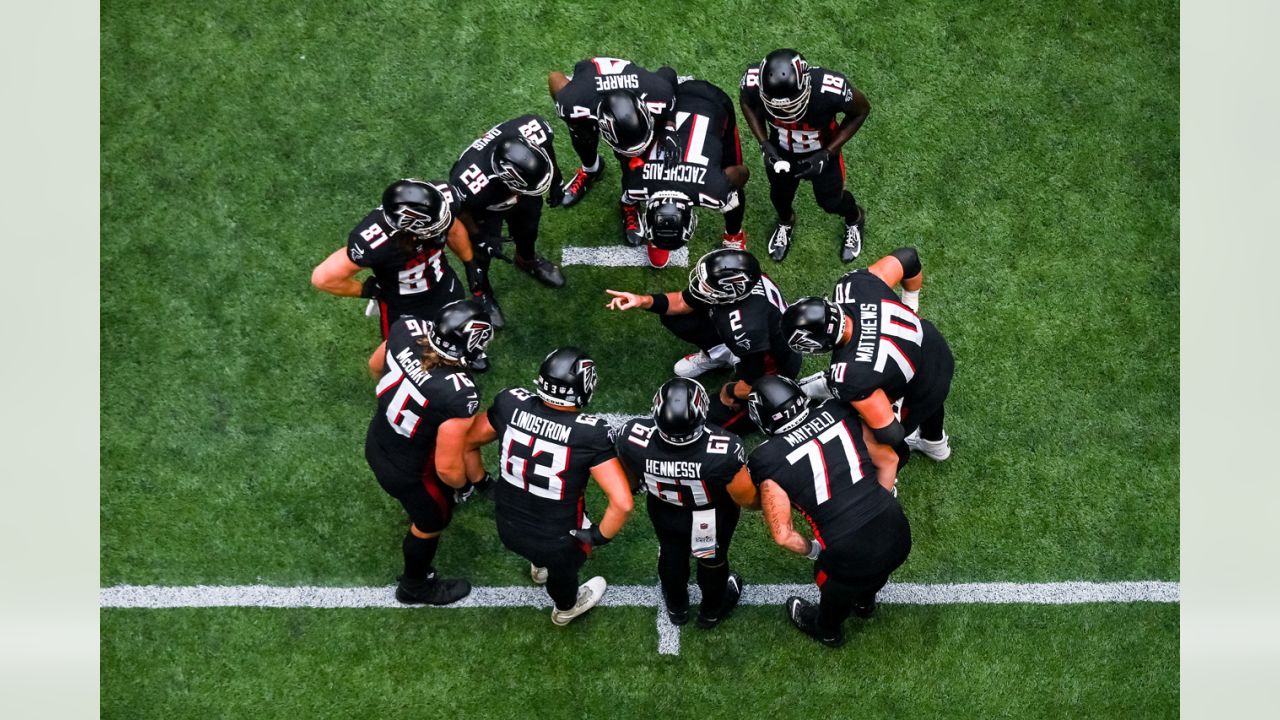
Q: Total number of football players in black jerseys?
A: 11